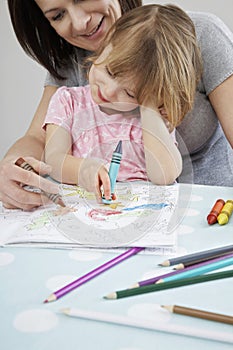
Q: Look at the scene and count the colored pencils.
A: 8